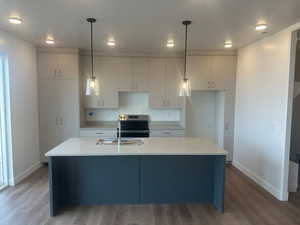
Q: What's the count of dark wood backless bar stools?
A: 0